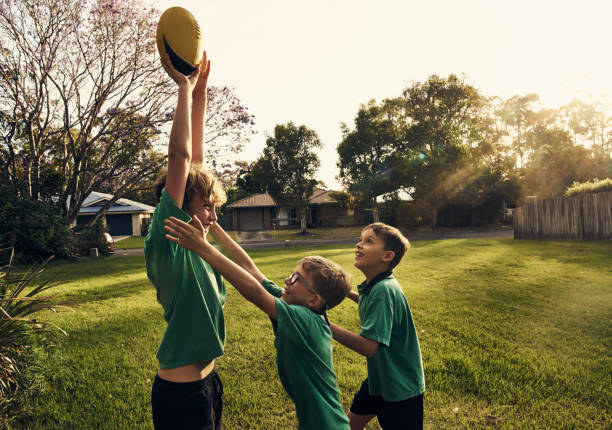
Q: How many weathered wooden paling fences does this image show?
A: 1